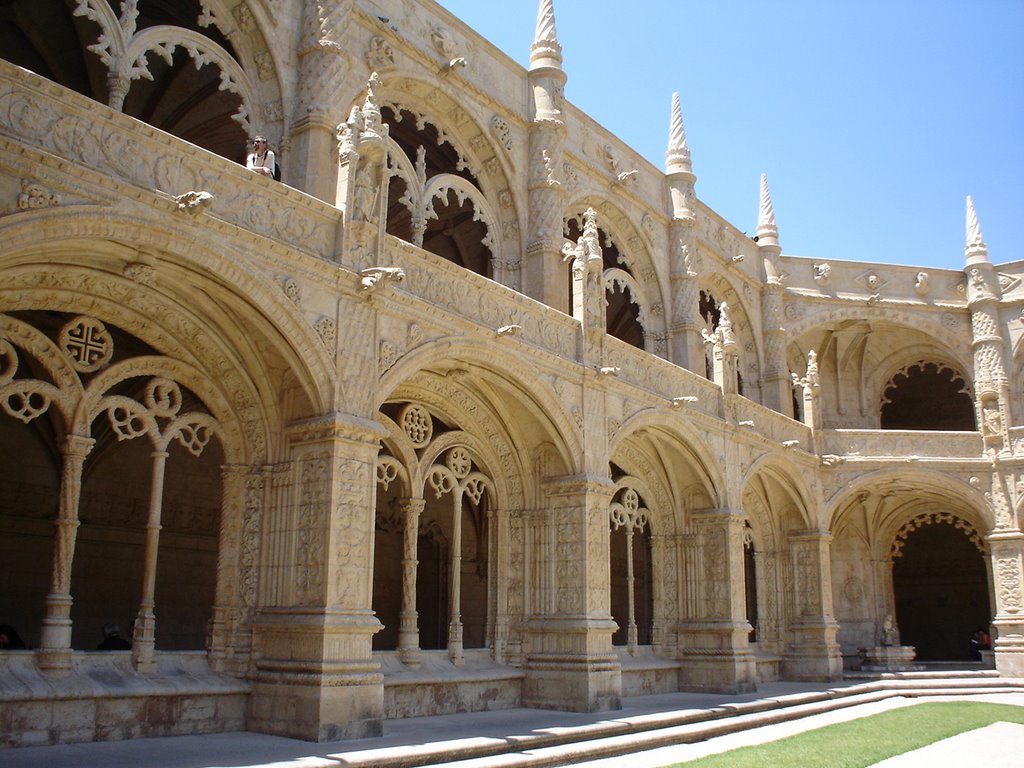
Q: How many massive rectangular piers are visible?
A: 5